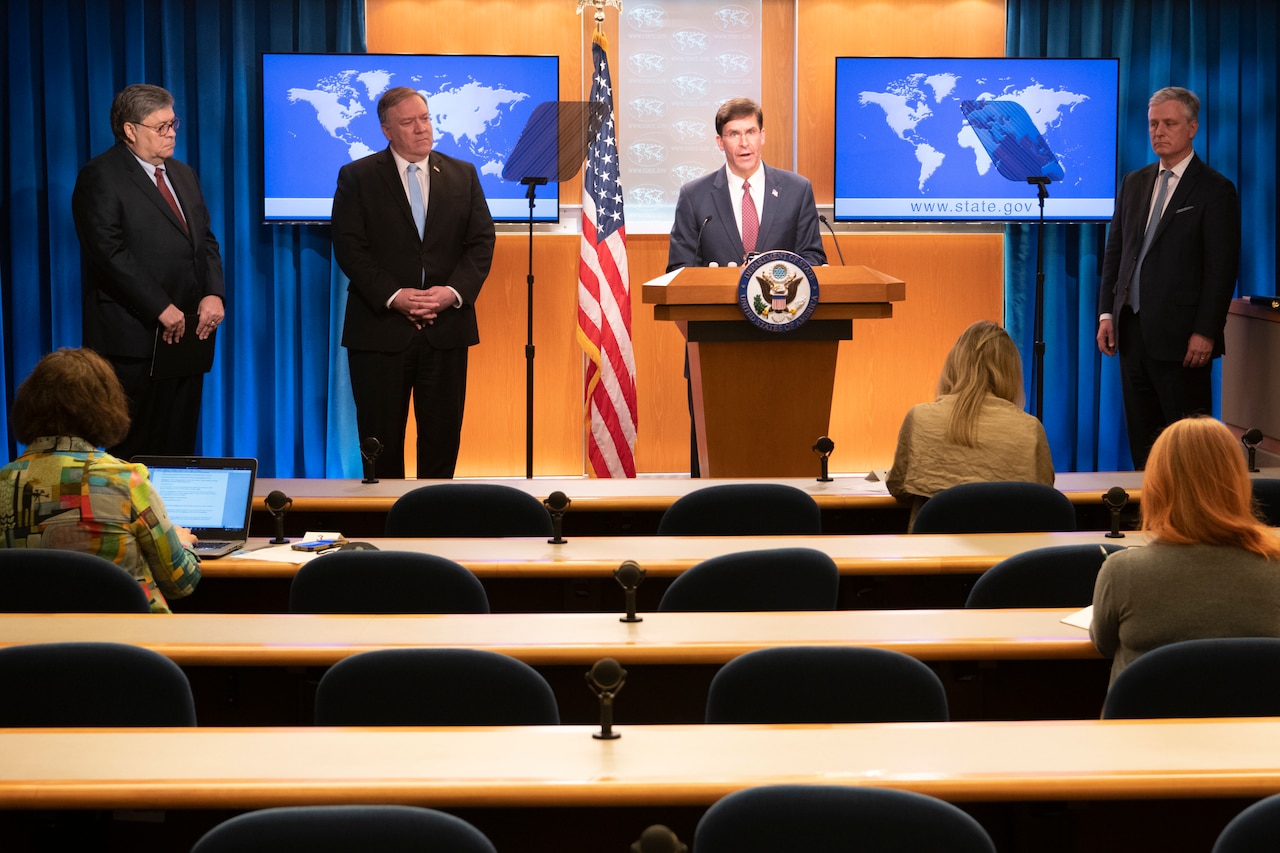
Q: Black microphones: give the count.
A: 11